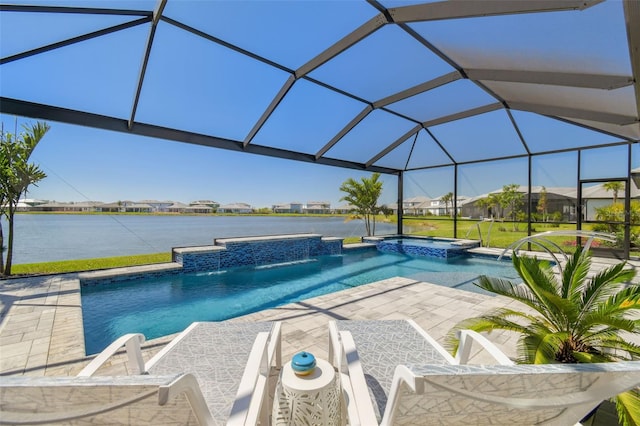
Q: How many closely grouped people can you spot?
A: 0